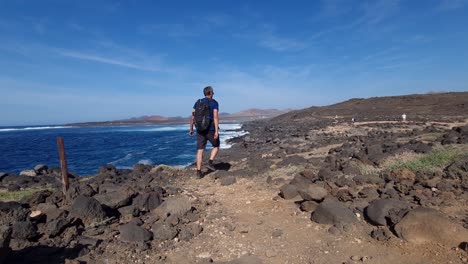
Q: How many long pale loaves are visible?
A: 0